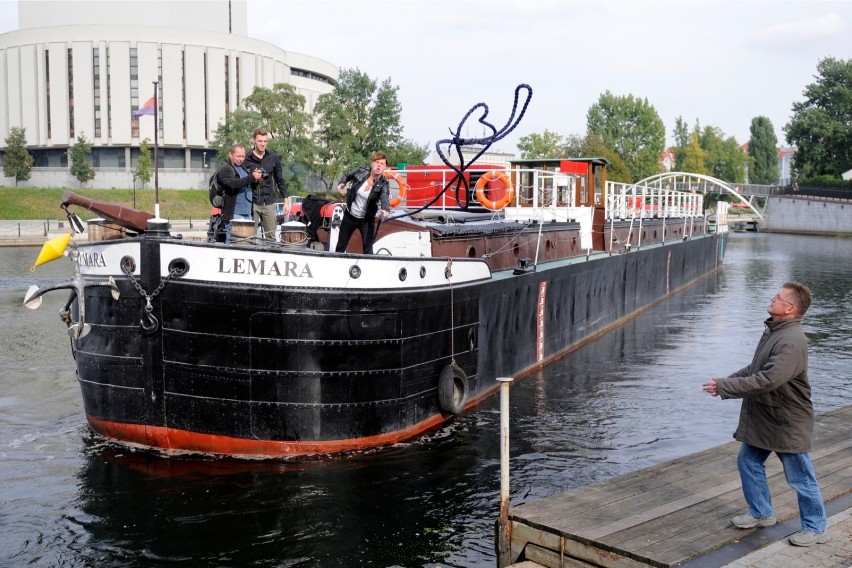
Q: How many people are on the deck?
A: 3